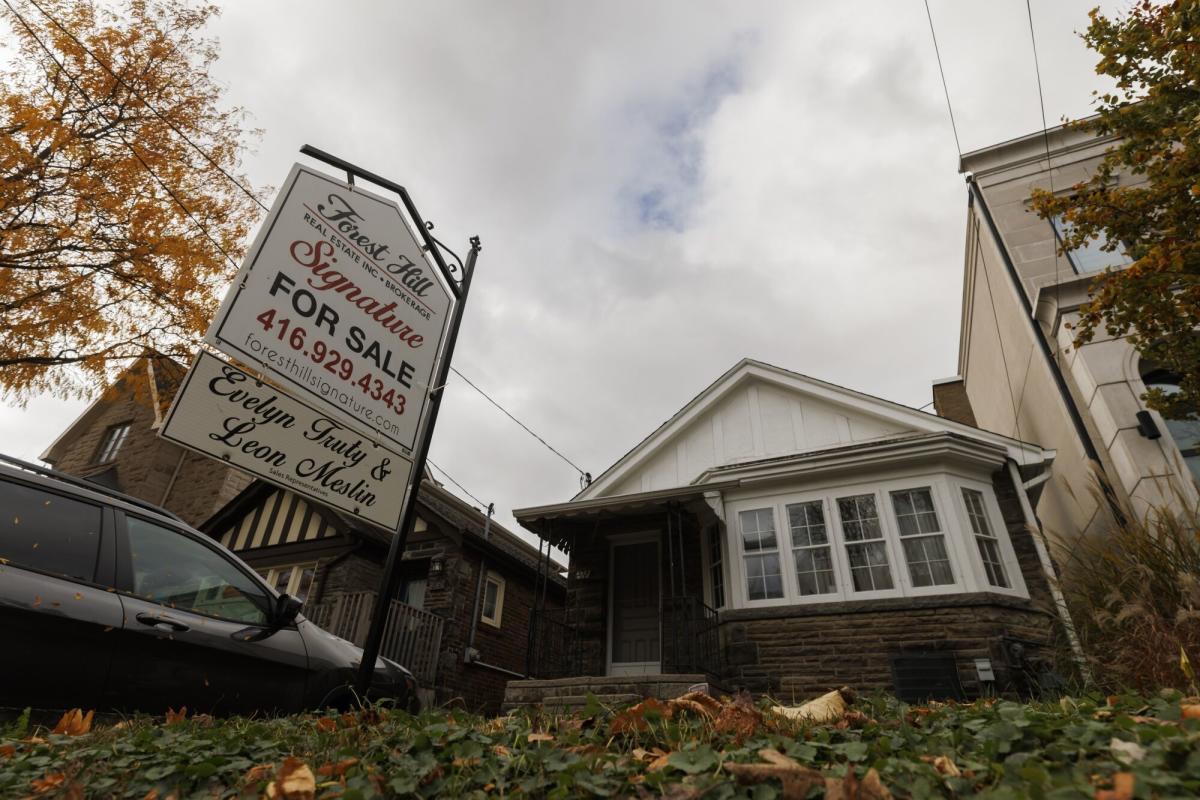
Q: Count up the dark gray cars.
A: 1